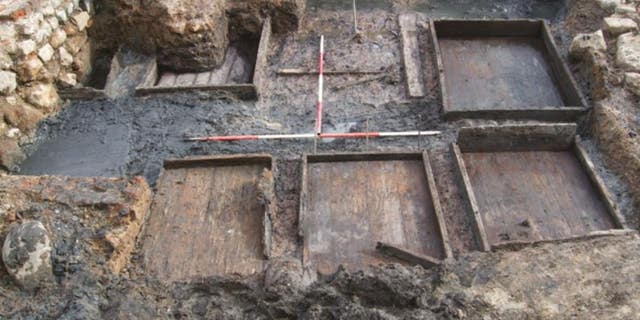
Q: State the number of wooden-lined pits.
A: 5